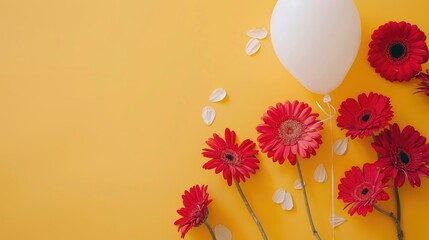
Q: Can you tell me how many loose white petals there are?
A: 11